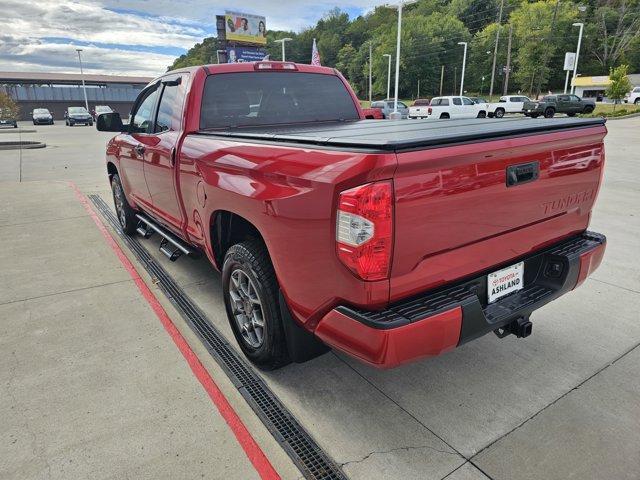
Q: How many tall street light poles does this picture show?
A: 6